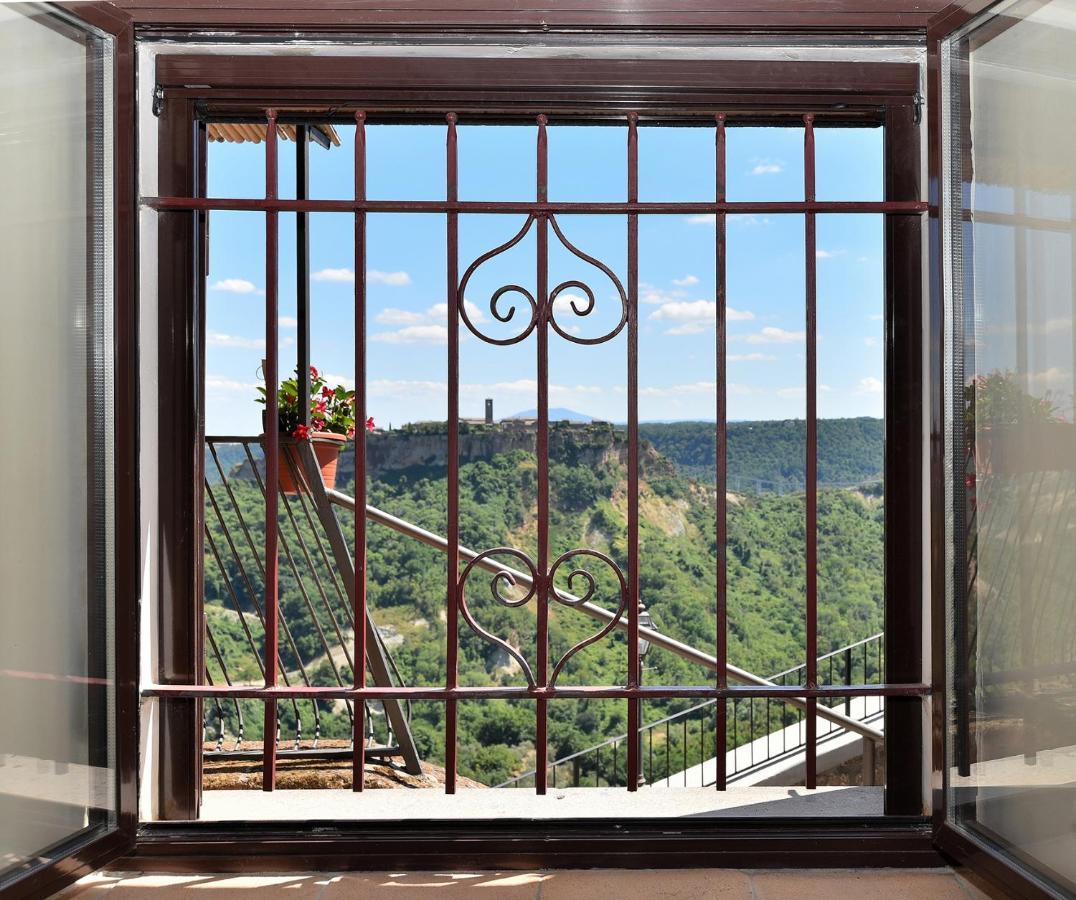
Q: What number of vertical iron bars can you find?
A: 7